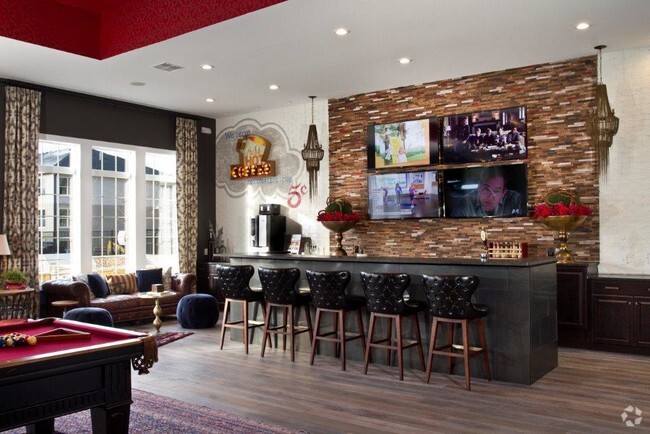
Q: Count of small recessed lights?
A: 6